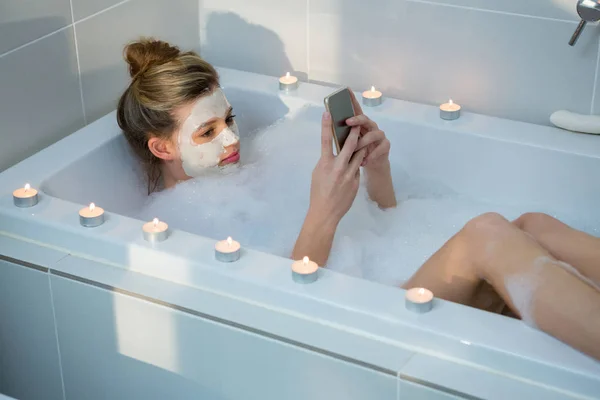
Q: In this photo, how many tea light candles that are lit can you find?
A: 9